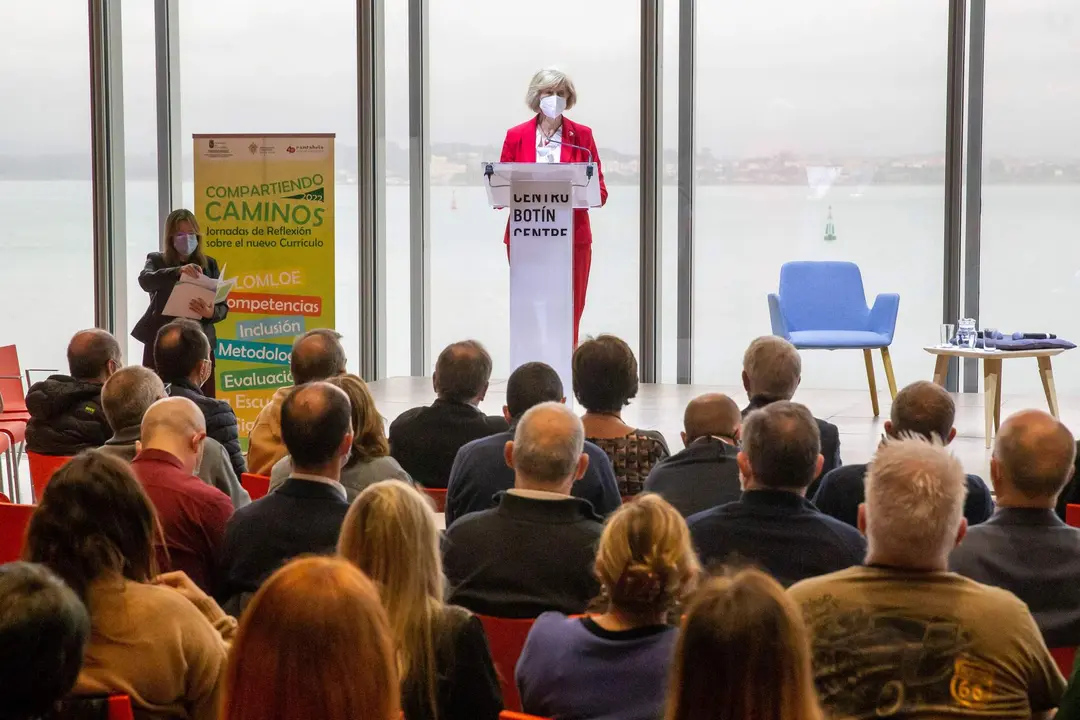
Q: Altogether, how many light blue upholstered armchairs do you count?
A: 1